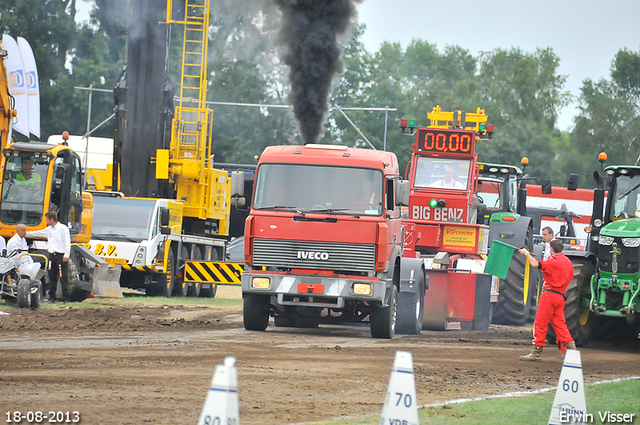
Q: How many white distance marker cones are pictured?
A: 3